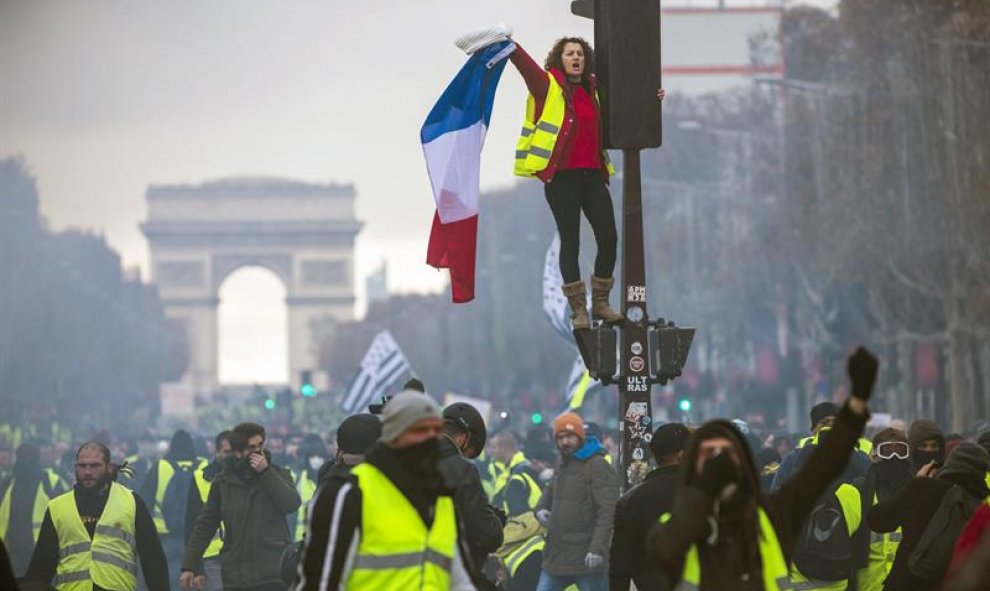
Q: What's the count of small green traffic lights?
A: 4